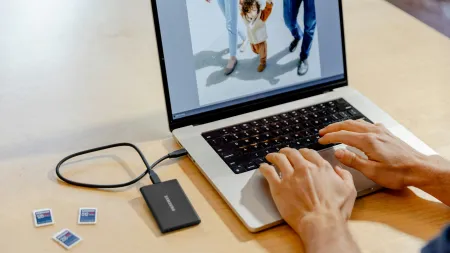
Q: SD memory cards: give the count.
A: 3